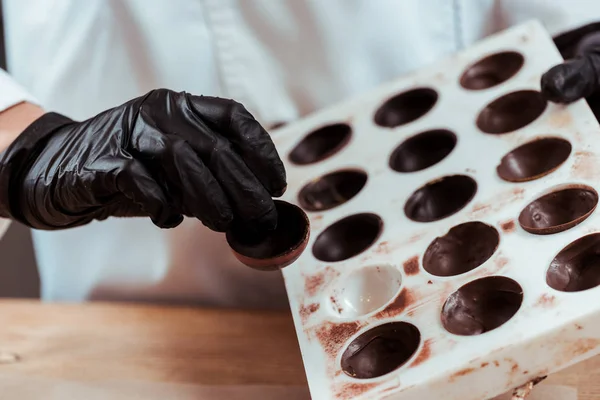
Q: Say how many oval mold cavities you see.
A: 15